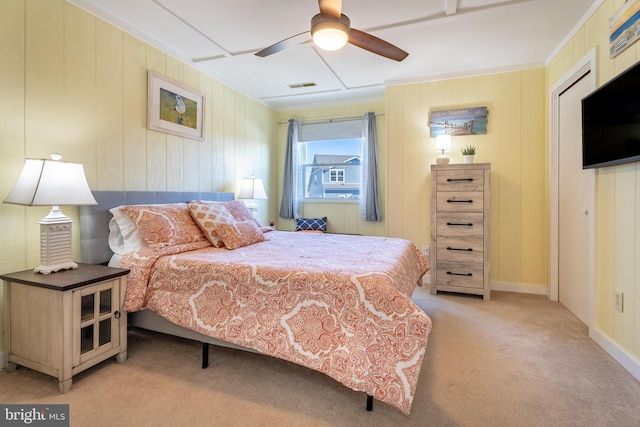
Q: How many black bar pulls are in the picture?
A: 5